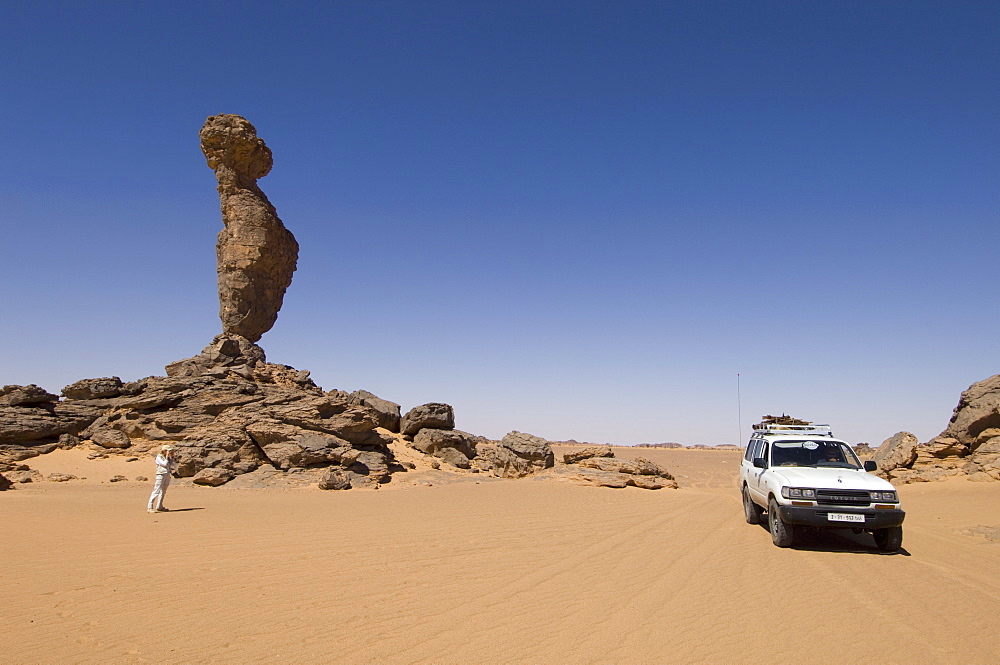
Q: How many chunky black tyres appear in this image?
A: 3